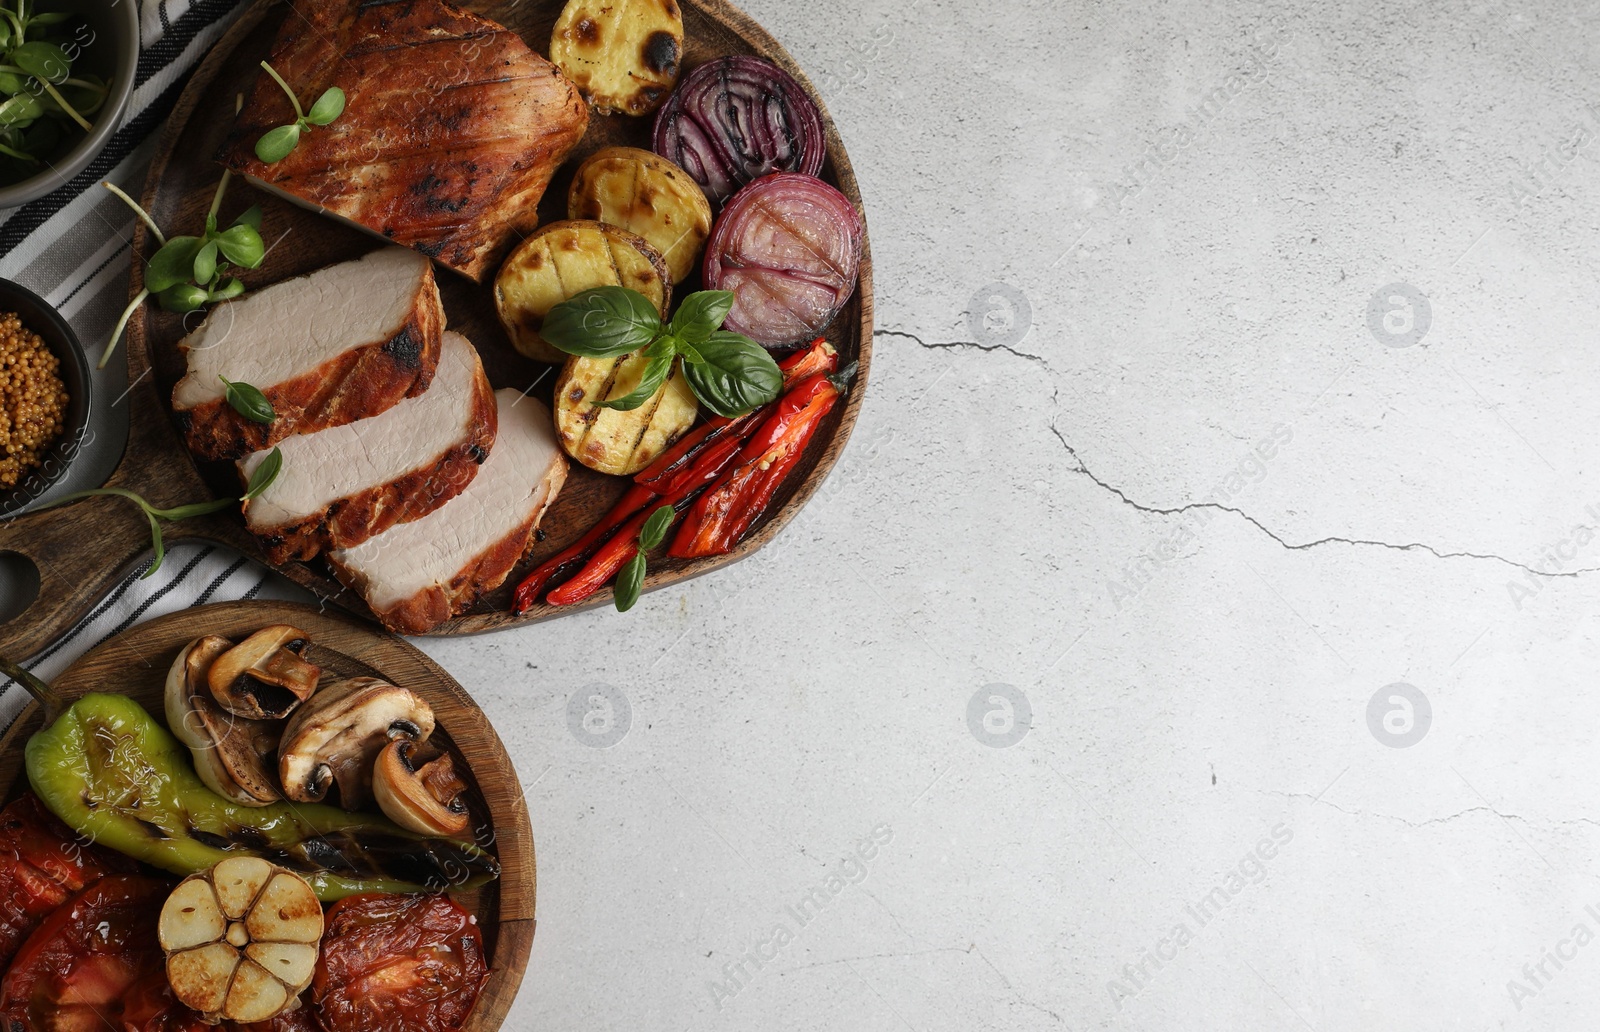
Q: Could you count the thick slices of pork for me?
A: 3